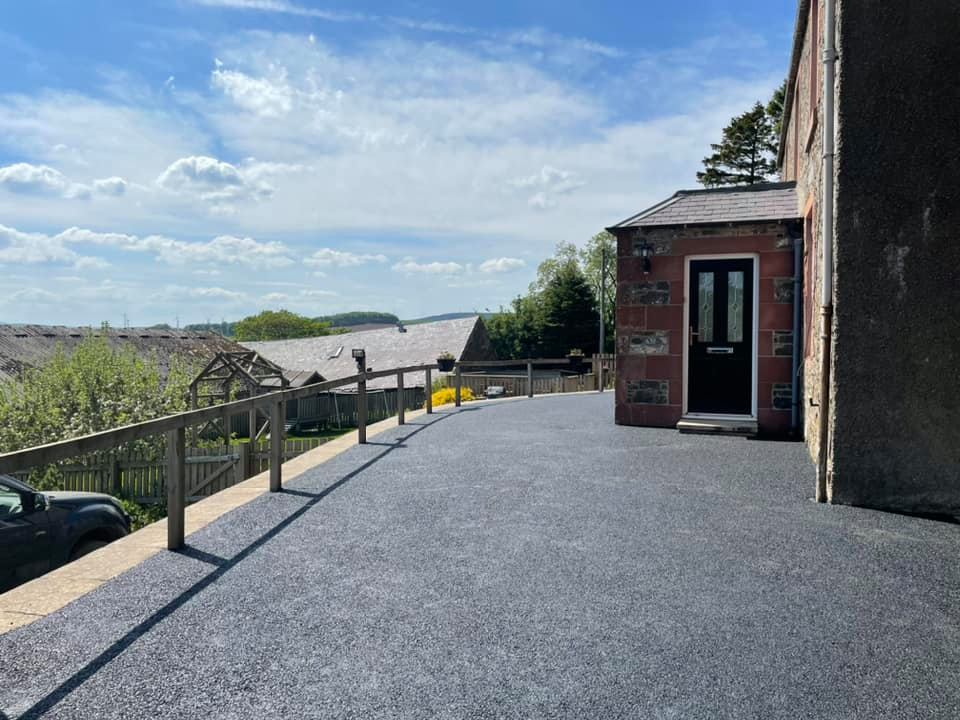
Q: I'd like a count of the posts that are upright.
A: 8